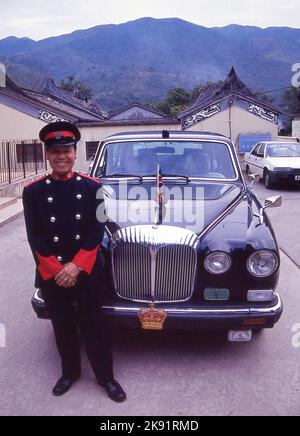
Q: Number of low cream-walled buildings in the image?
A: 3